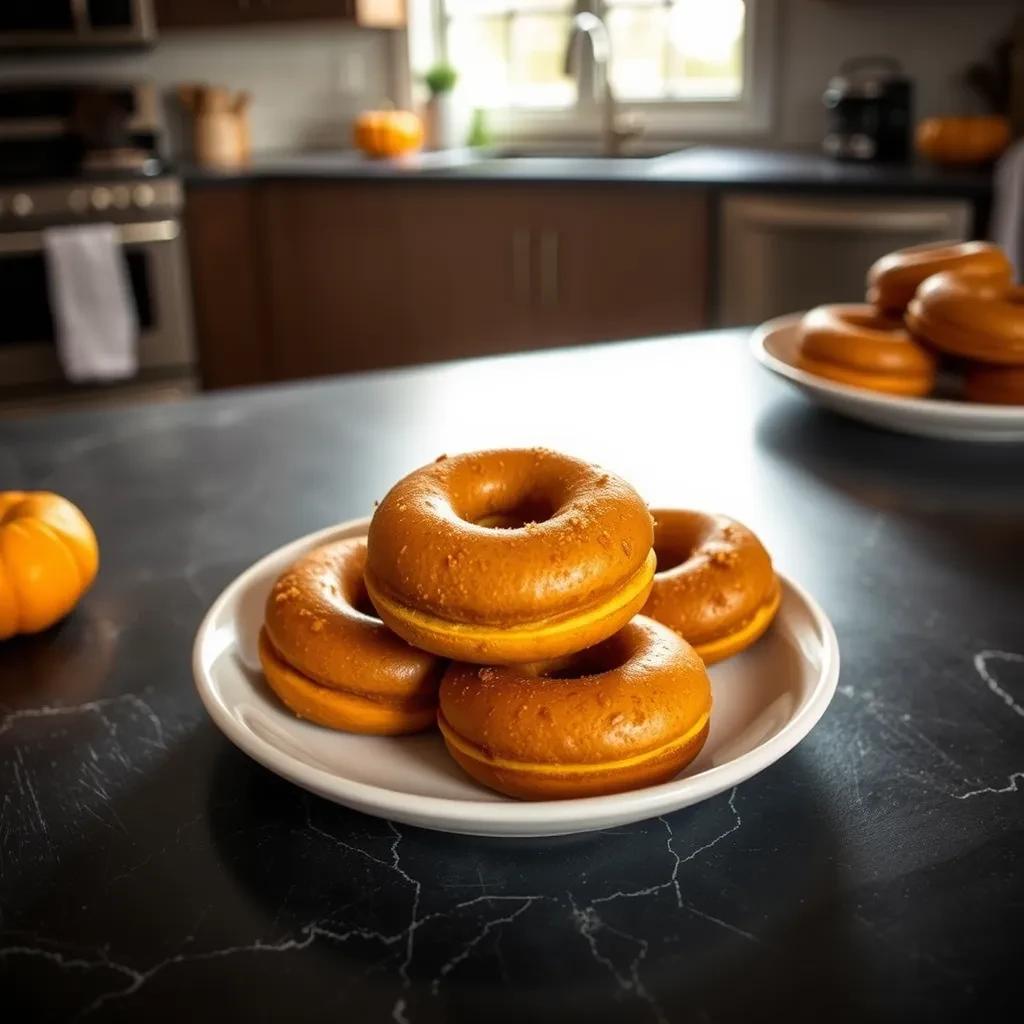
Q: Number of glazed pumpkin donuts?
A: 8